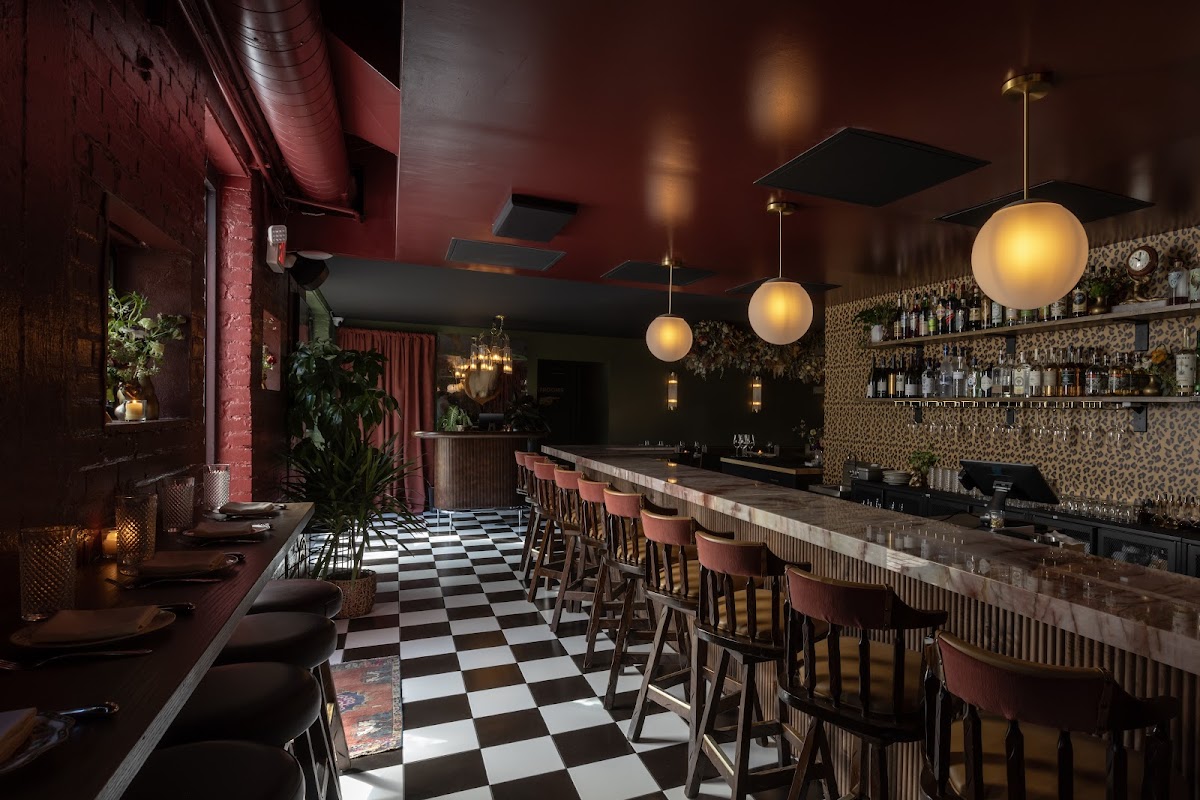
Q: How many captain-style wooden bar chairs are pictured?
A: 10